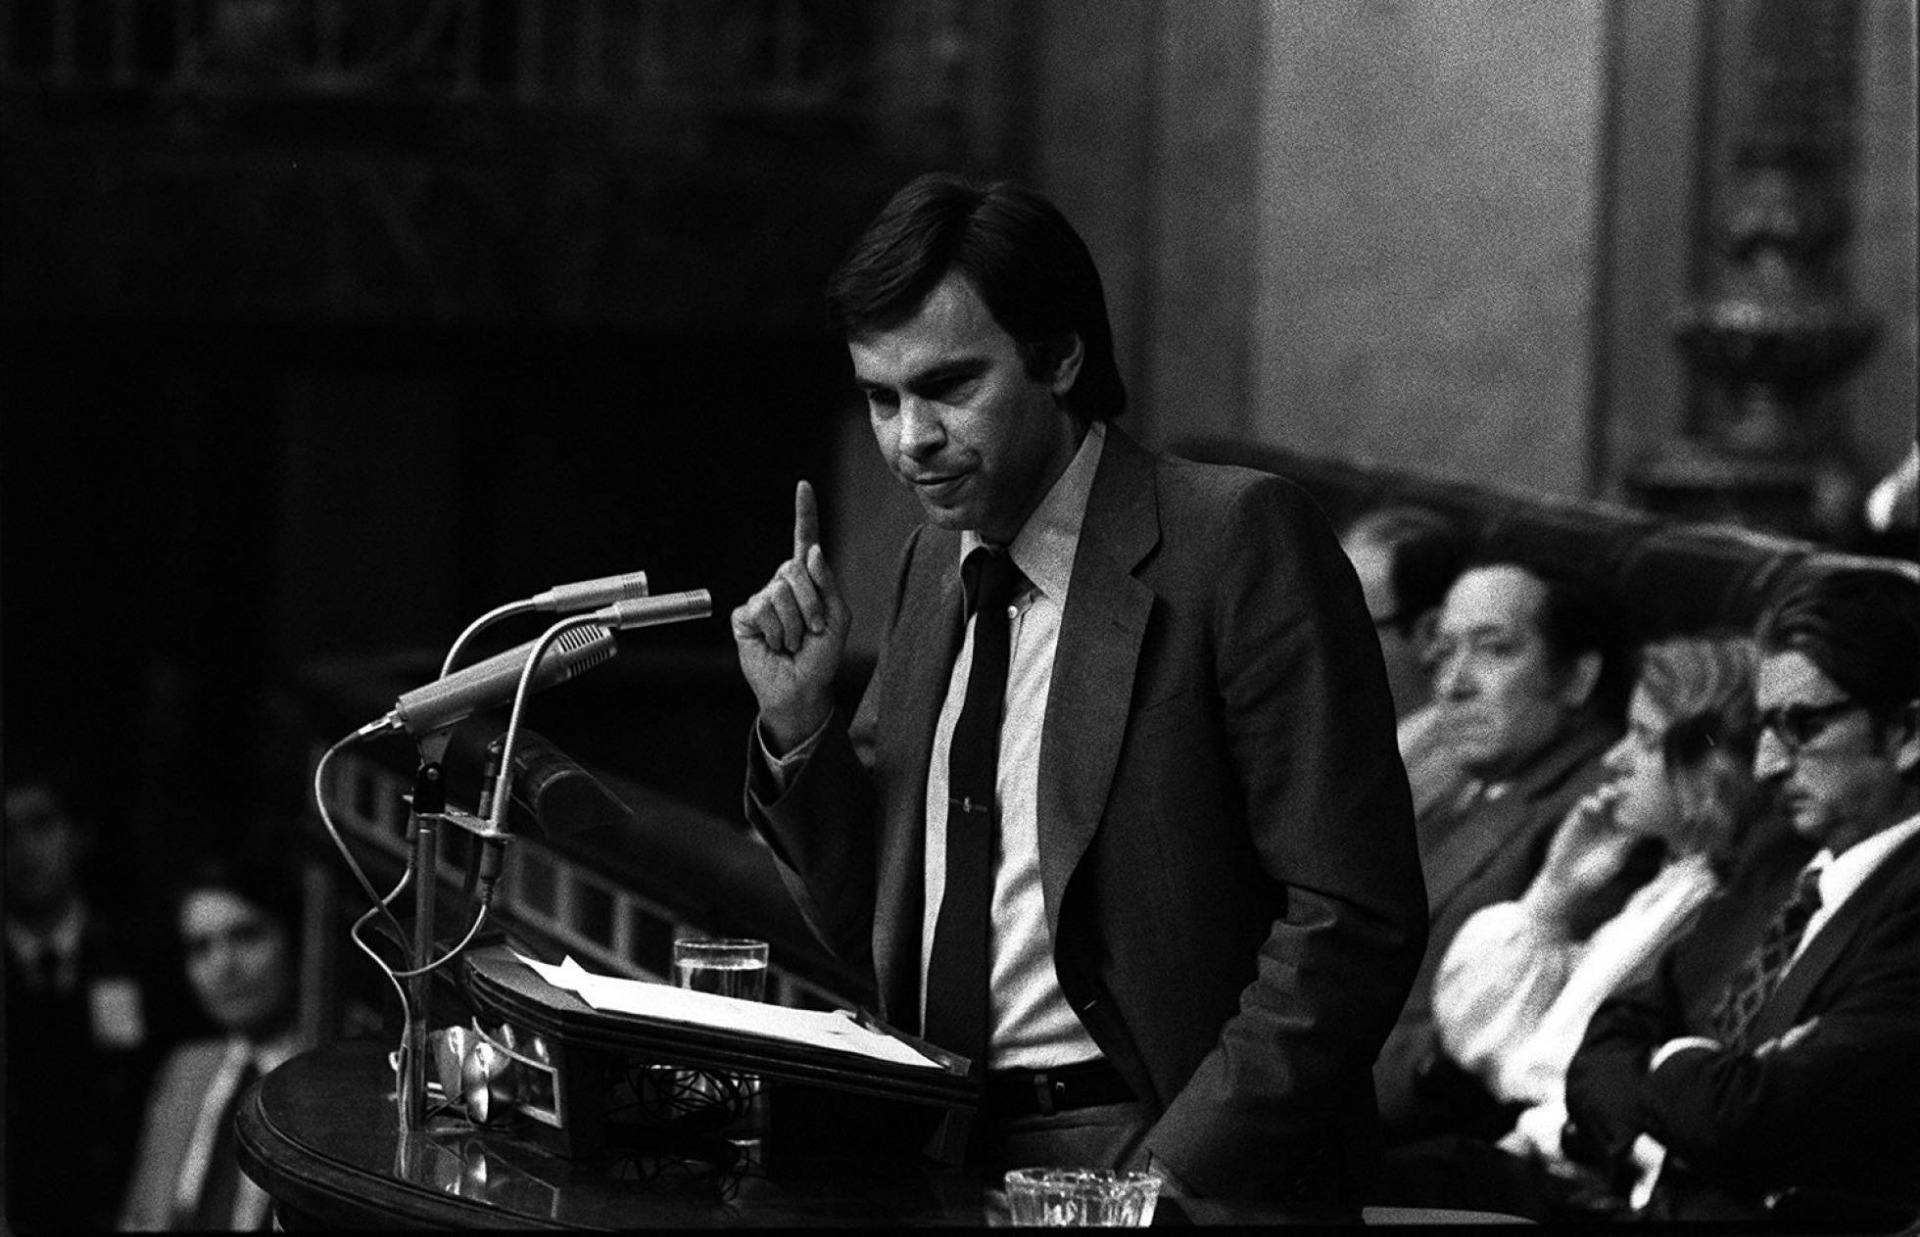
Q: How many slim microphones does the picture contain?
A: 2